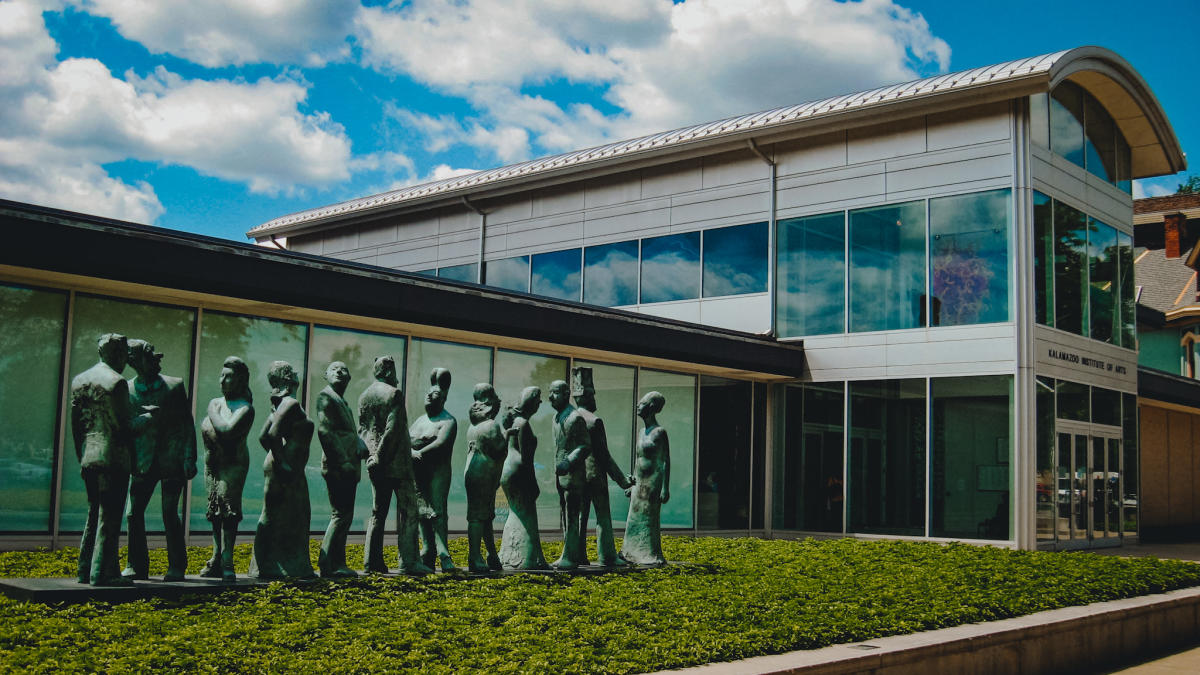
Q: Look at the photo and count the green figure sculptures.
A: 12